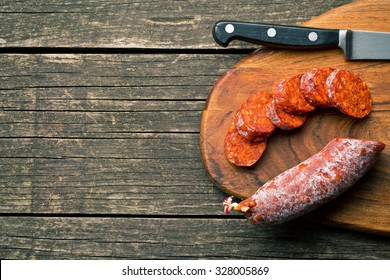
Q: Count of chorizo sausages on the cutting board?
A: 1